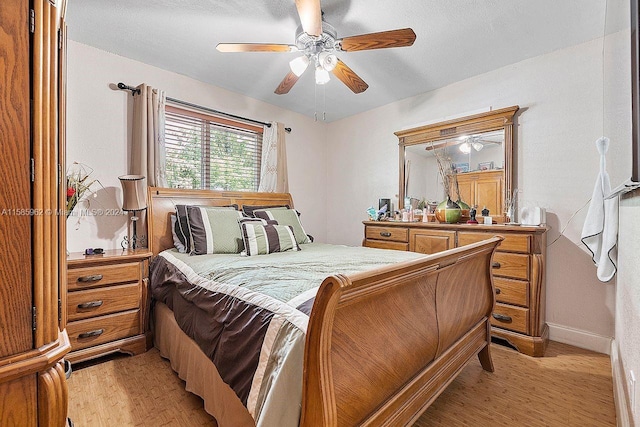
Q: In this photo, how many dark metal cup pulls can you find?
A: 7